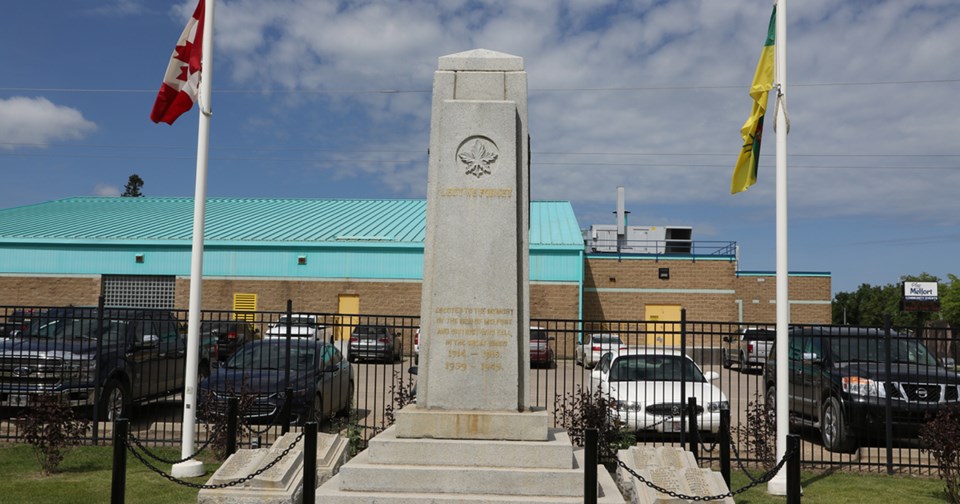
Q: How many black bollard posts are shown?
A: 8